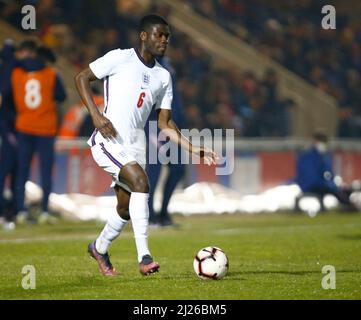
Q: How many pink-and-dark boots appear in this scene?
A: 2